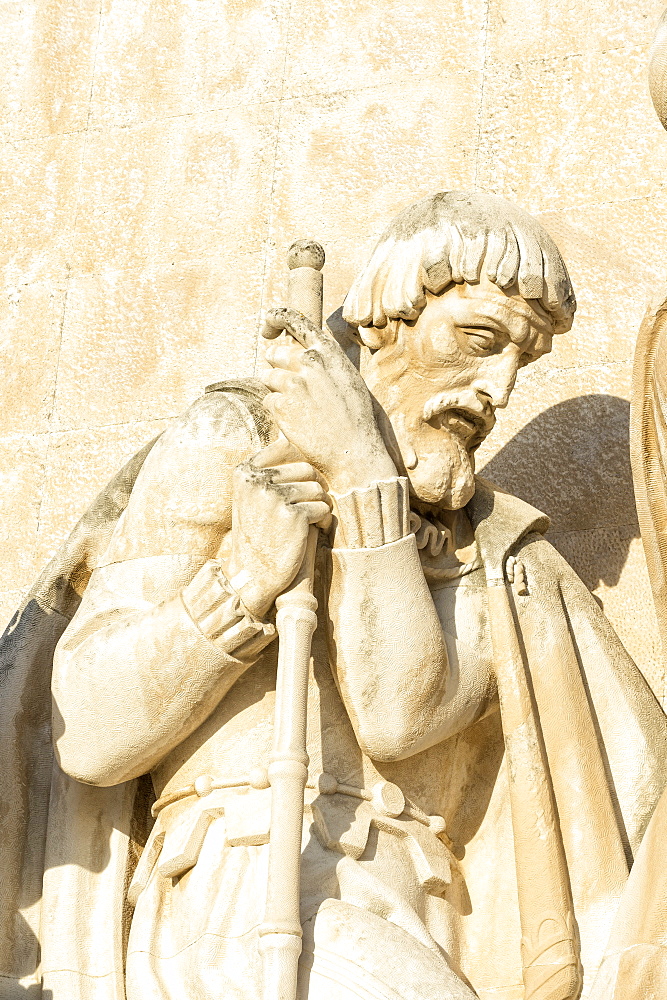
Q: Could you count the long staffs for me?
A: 1